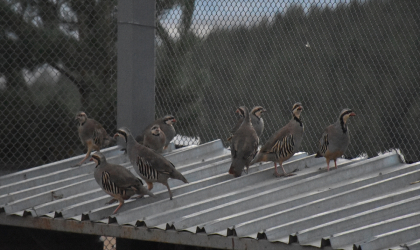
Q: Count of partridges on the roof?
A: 9